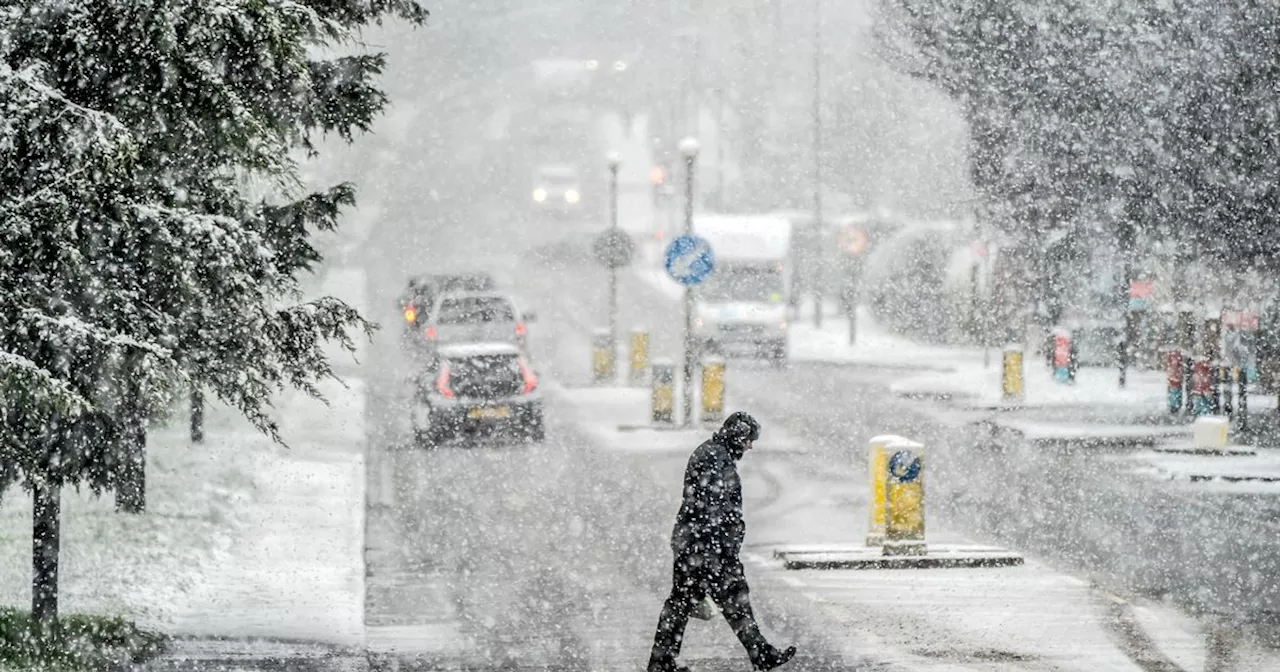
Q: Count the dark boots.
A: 2